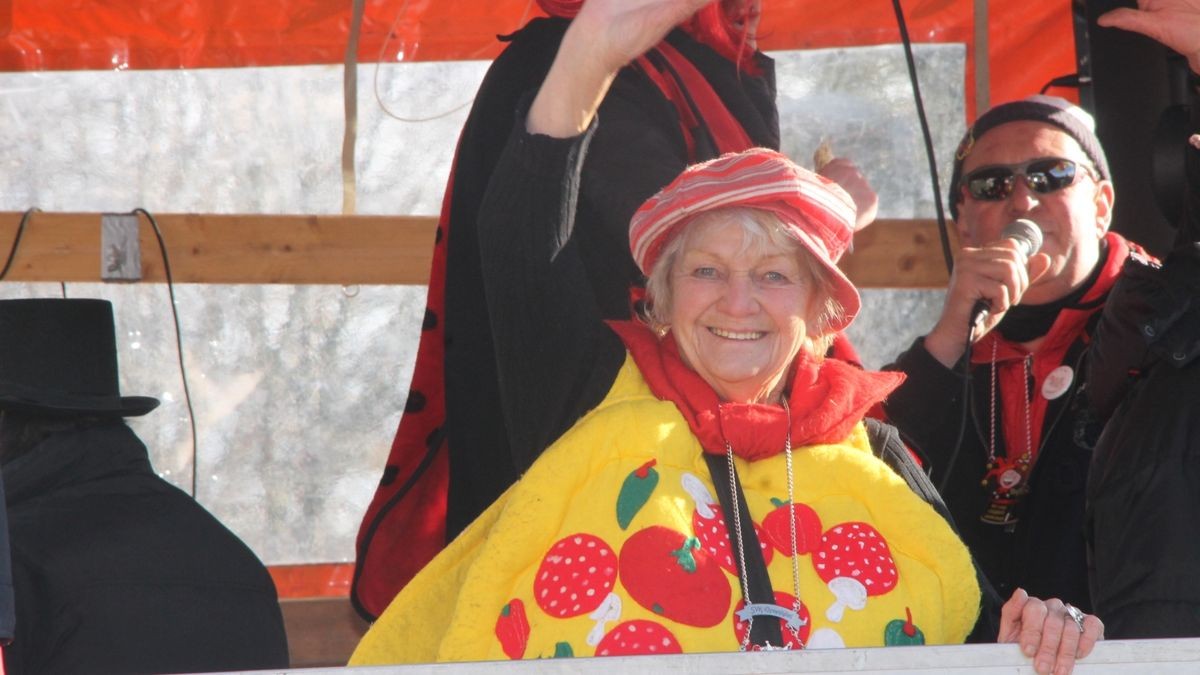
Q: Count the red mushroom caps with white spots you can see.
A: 5